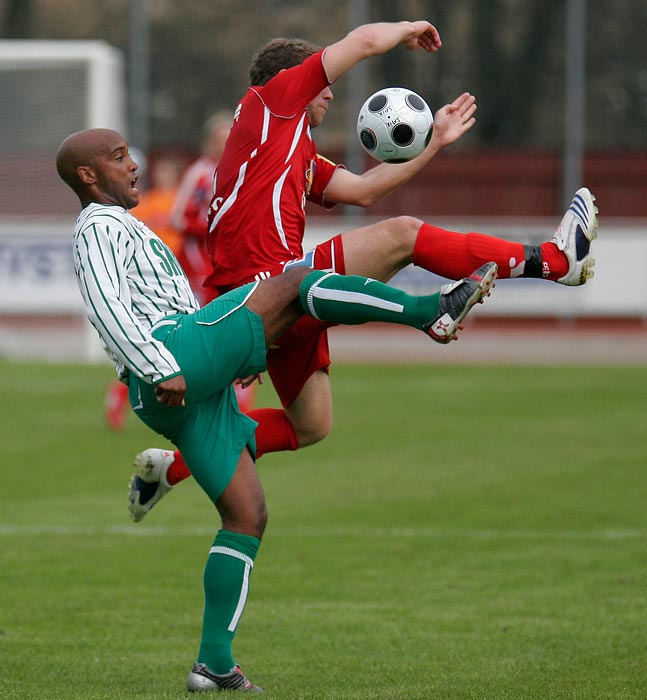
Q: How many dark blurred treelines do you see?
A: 1